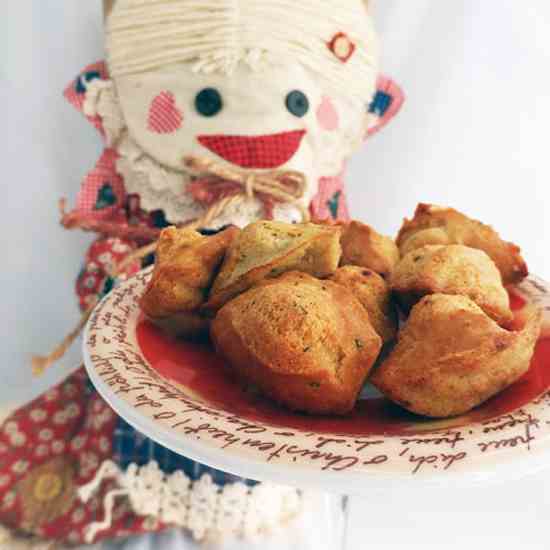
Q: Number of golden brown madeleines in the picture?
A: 8